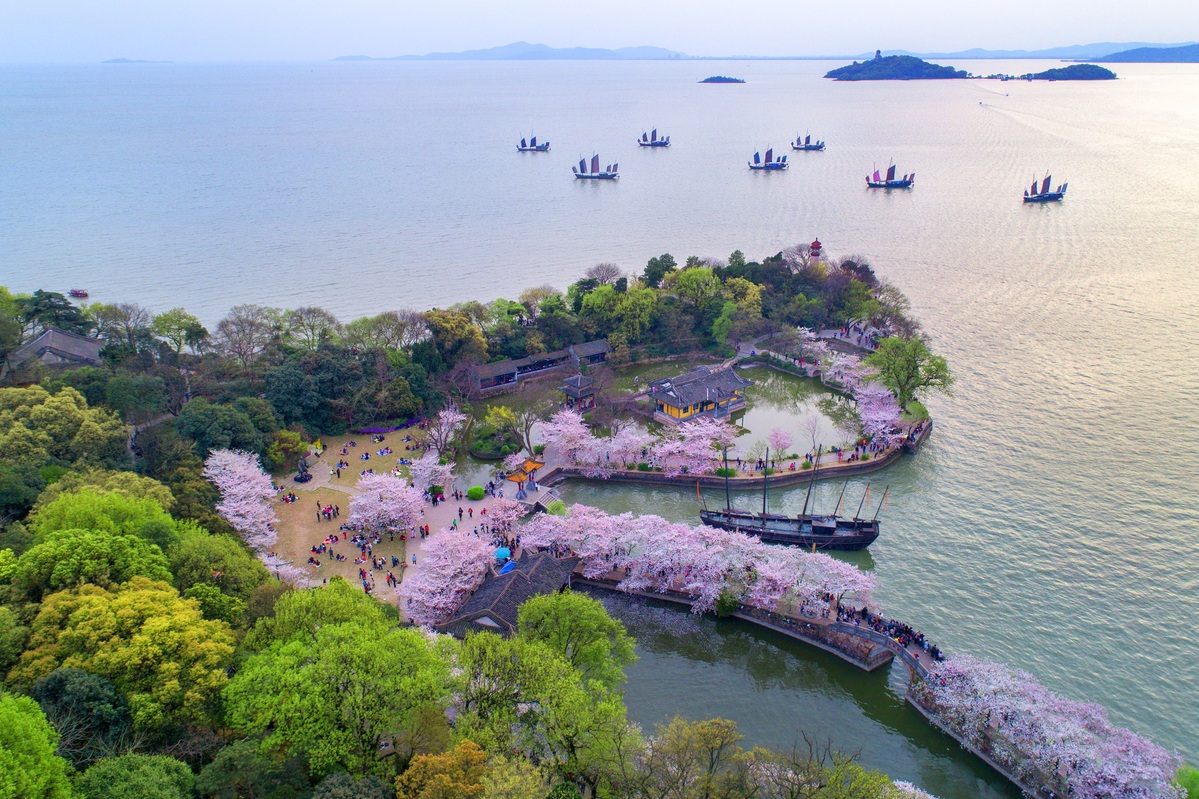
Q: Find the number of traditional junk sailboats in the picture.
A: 8